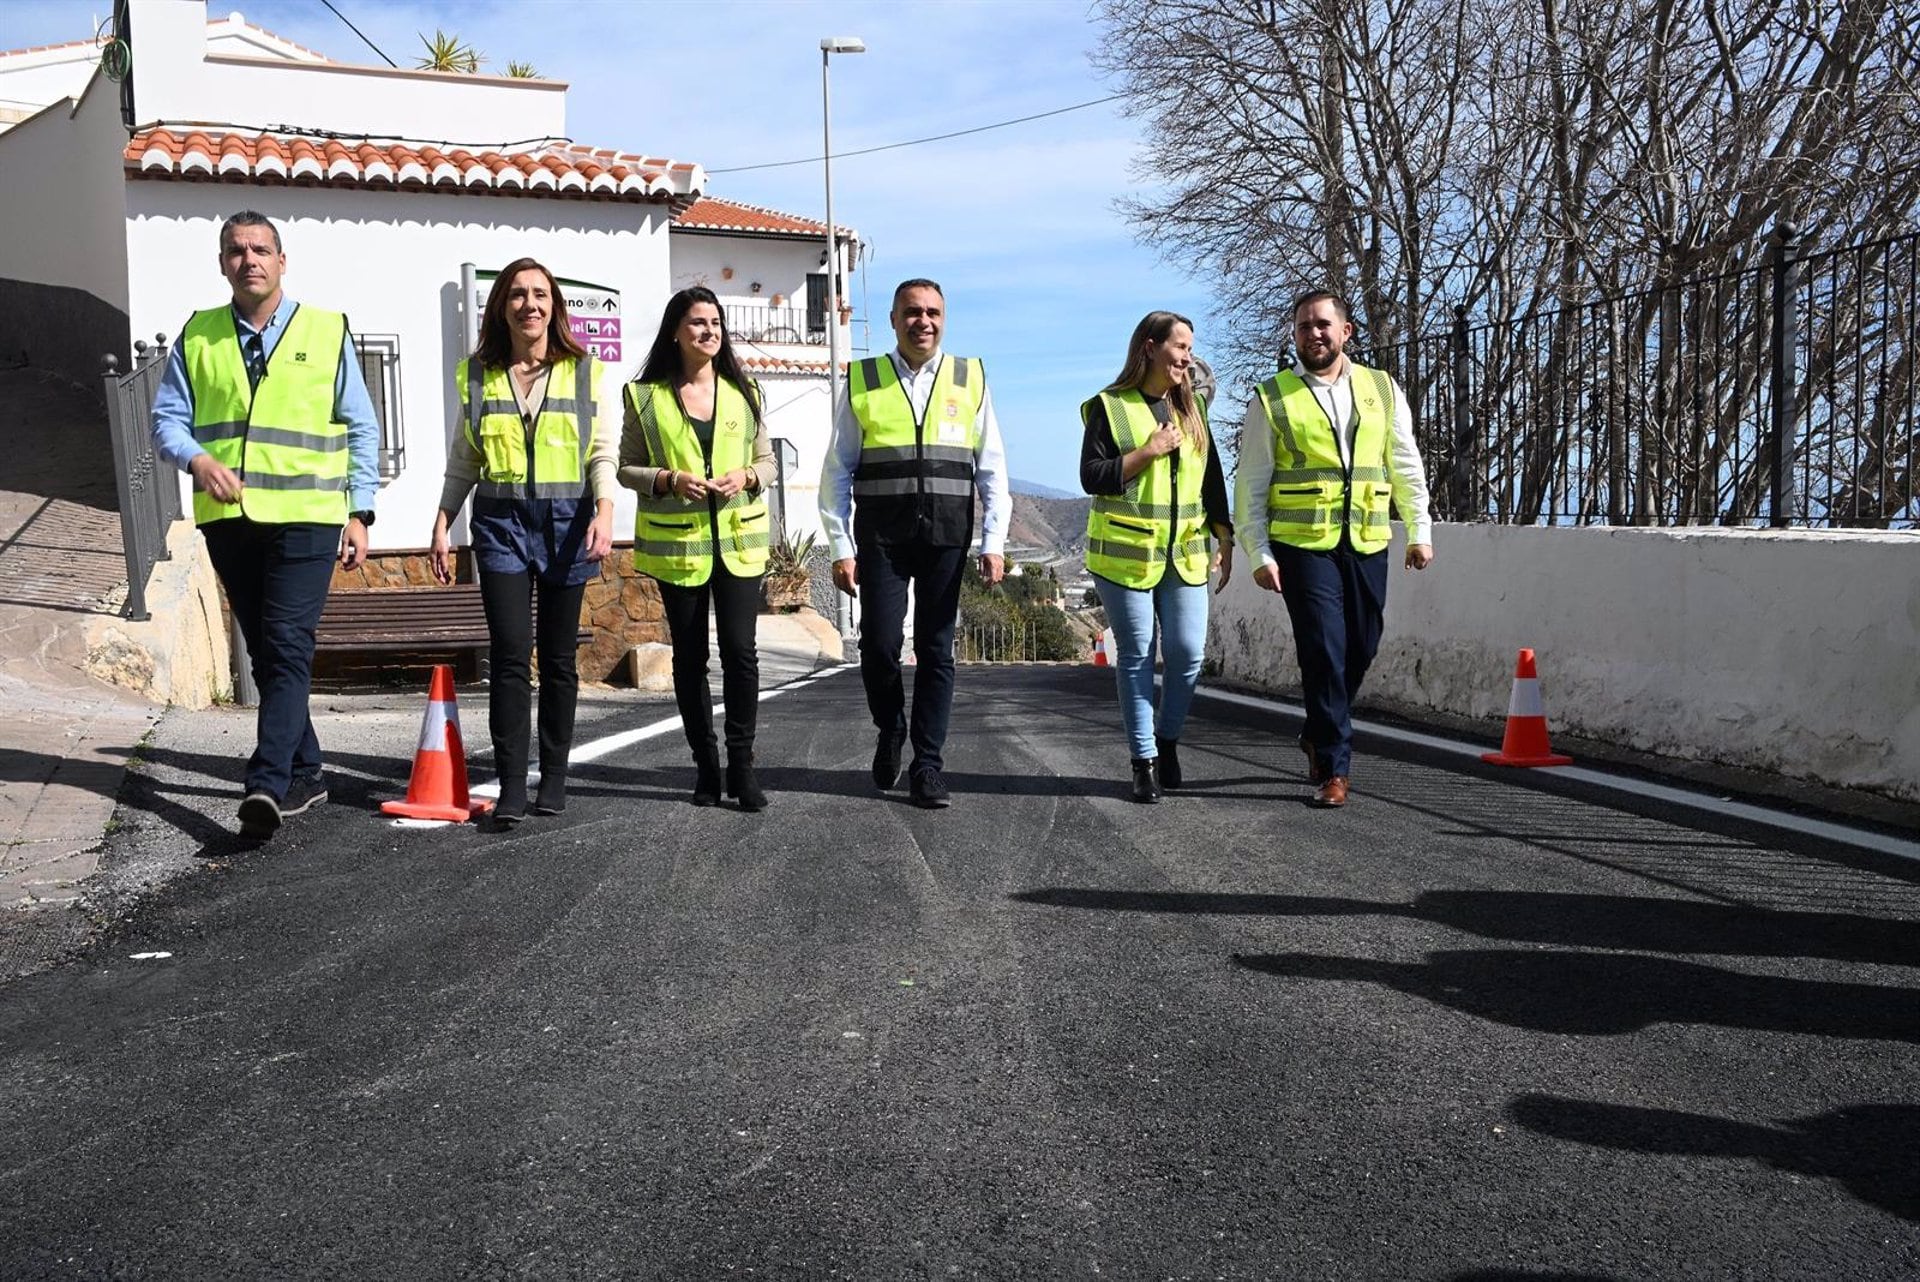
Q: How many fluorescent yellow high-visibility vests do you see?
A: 6